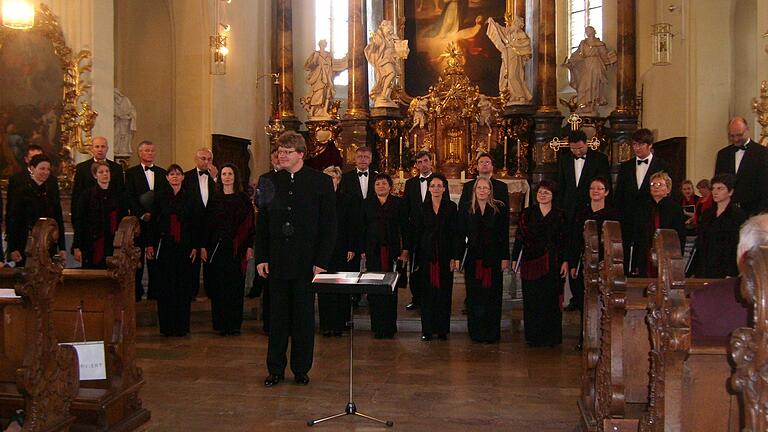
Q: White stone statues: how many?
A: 5